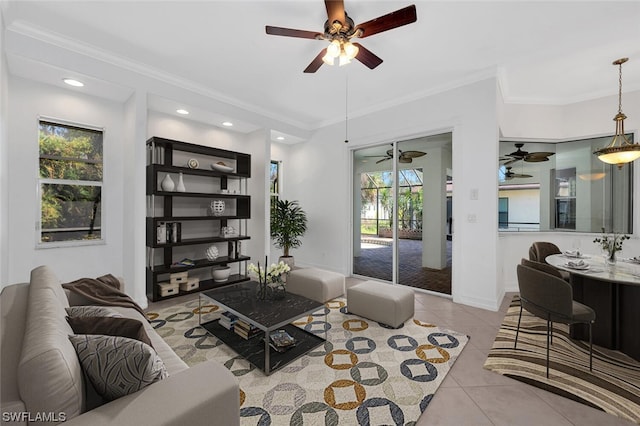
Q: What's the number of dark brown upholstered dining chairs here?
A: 2